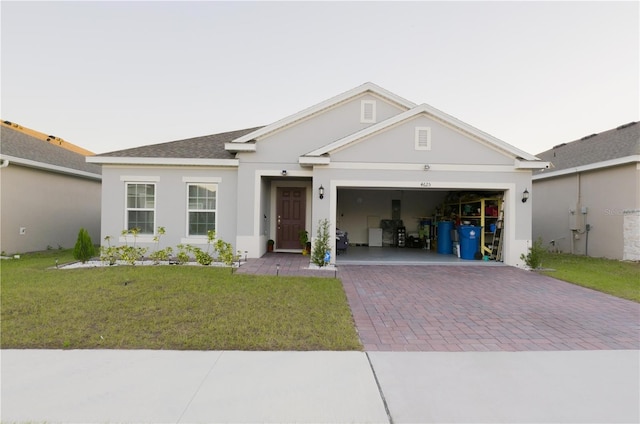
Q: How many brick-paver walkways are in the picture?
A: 1